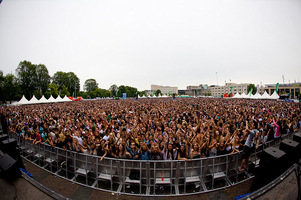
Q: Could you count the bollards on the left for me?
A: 0